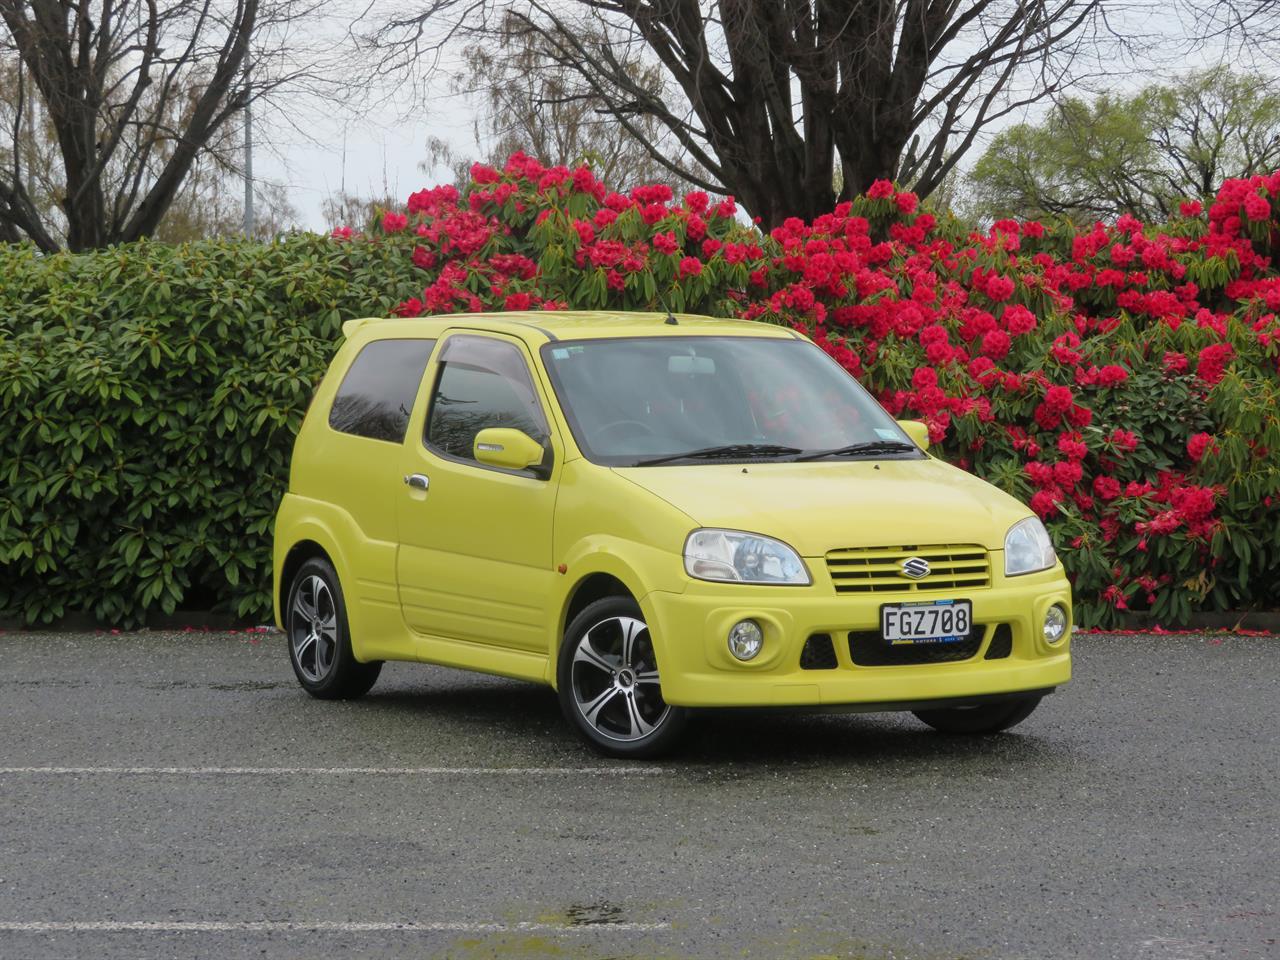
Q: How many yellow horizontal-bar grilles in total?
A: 1